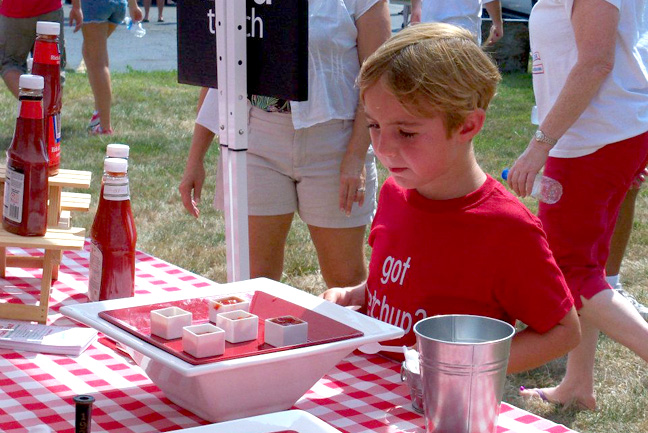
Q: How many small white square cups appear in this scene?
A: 5